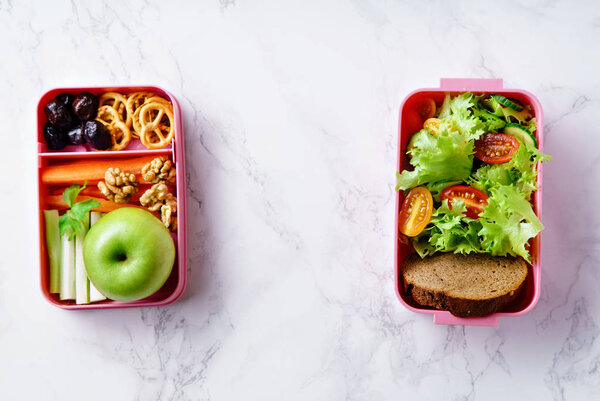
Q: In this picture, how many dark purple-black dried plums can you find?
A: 6